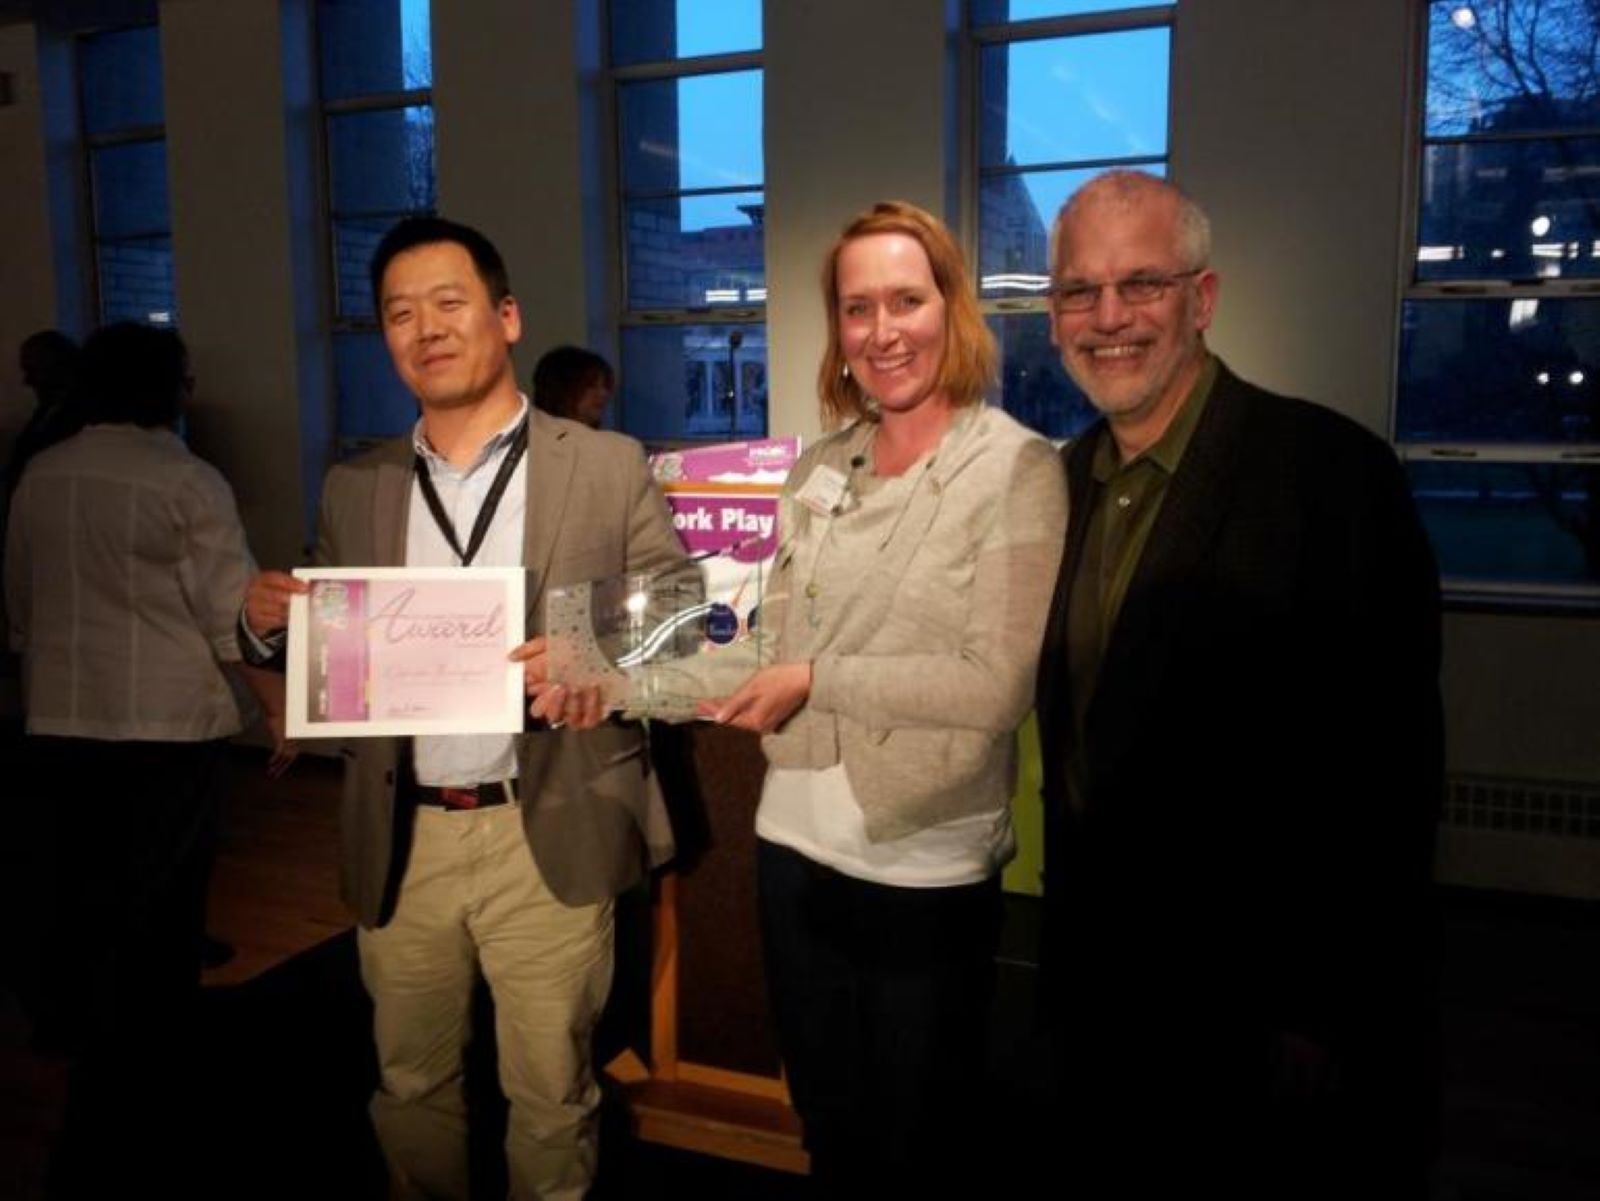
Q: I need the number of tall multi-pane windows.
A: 5